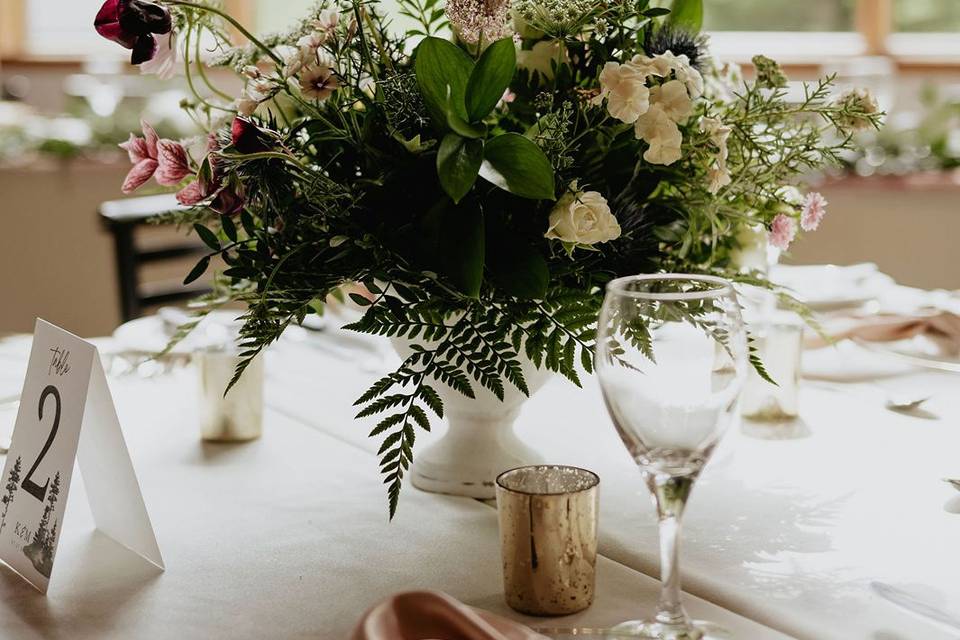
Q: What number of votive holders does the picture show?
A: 3